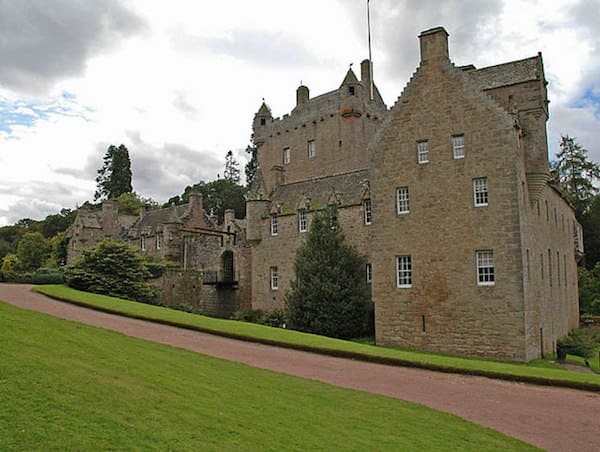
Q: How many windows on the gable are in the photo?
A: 6